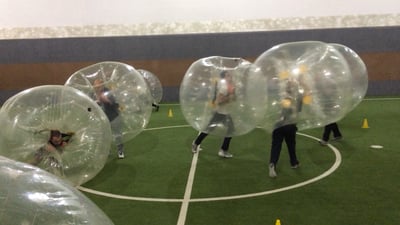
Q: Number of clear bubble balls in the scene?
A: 7